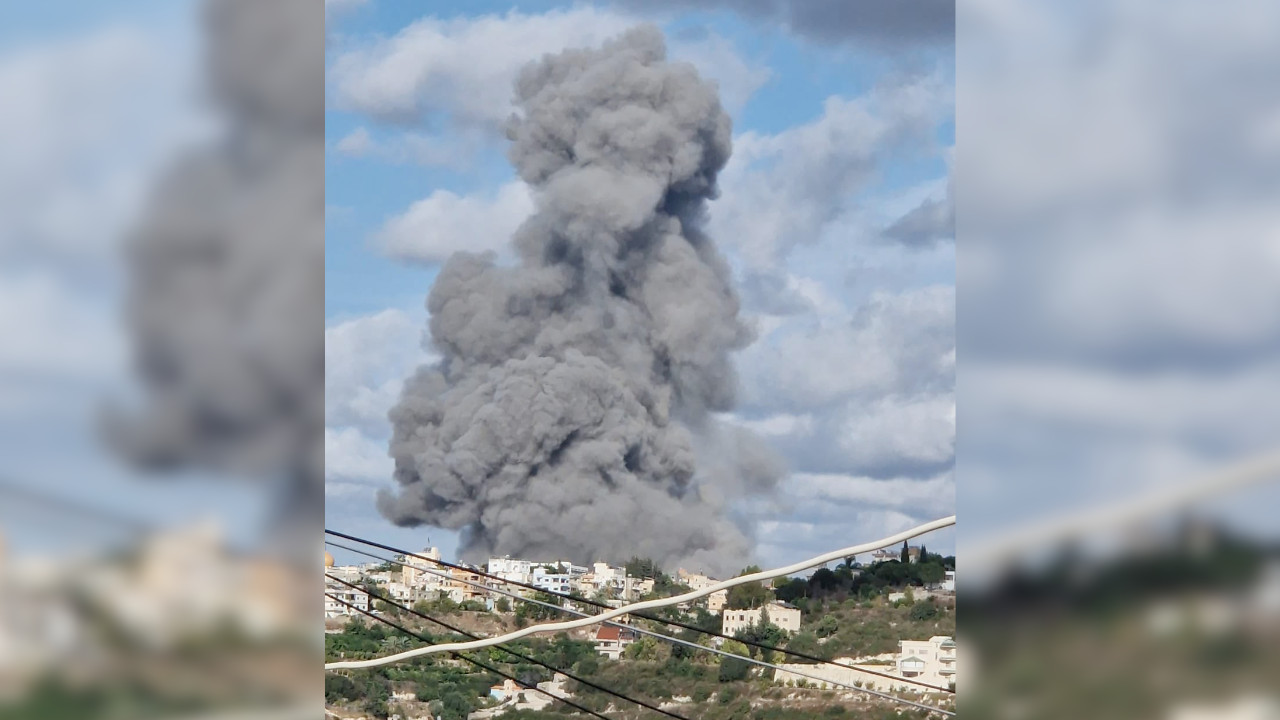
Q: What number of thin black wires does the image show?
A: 3